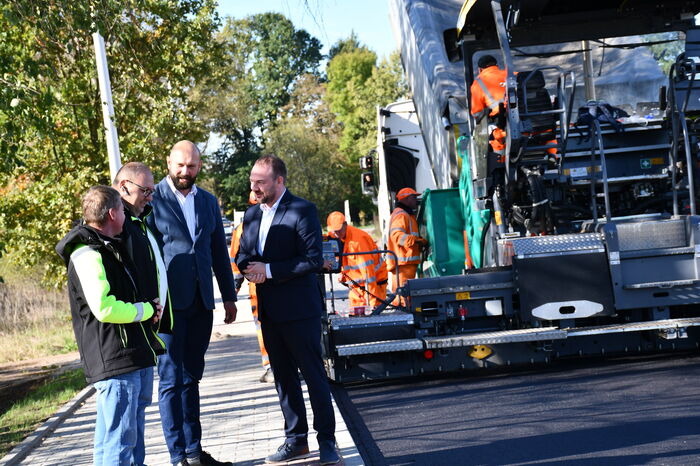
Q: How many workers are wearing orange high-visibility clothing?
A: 4